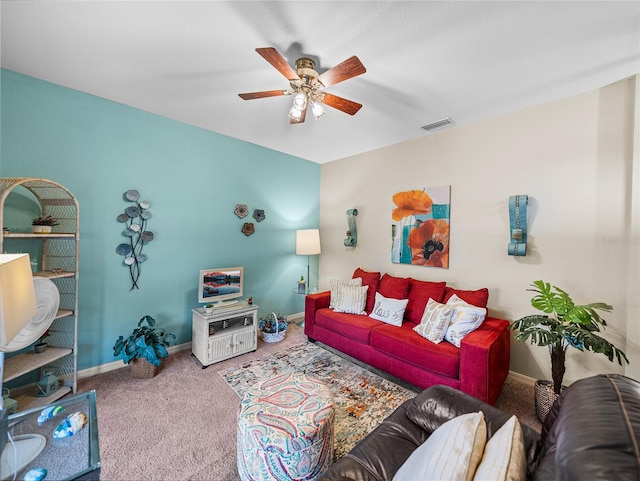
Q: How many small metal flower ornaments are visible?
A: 3